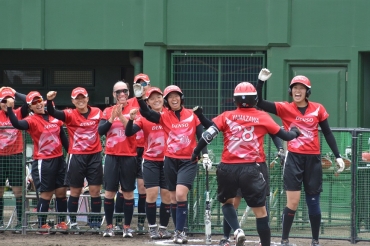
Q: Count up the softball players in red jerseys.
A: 9